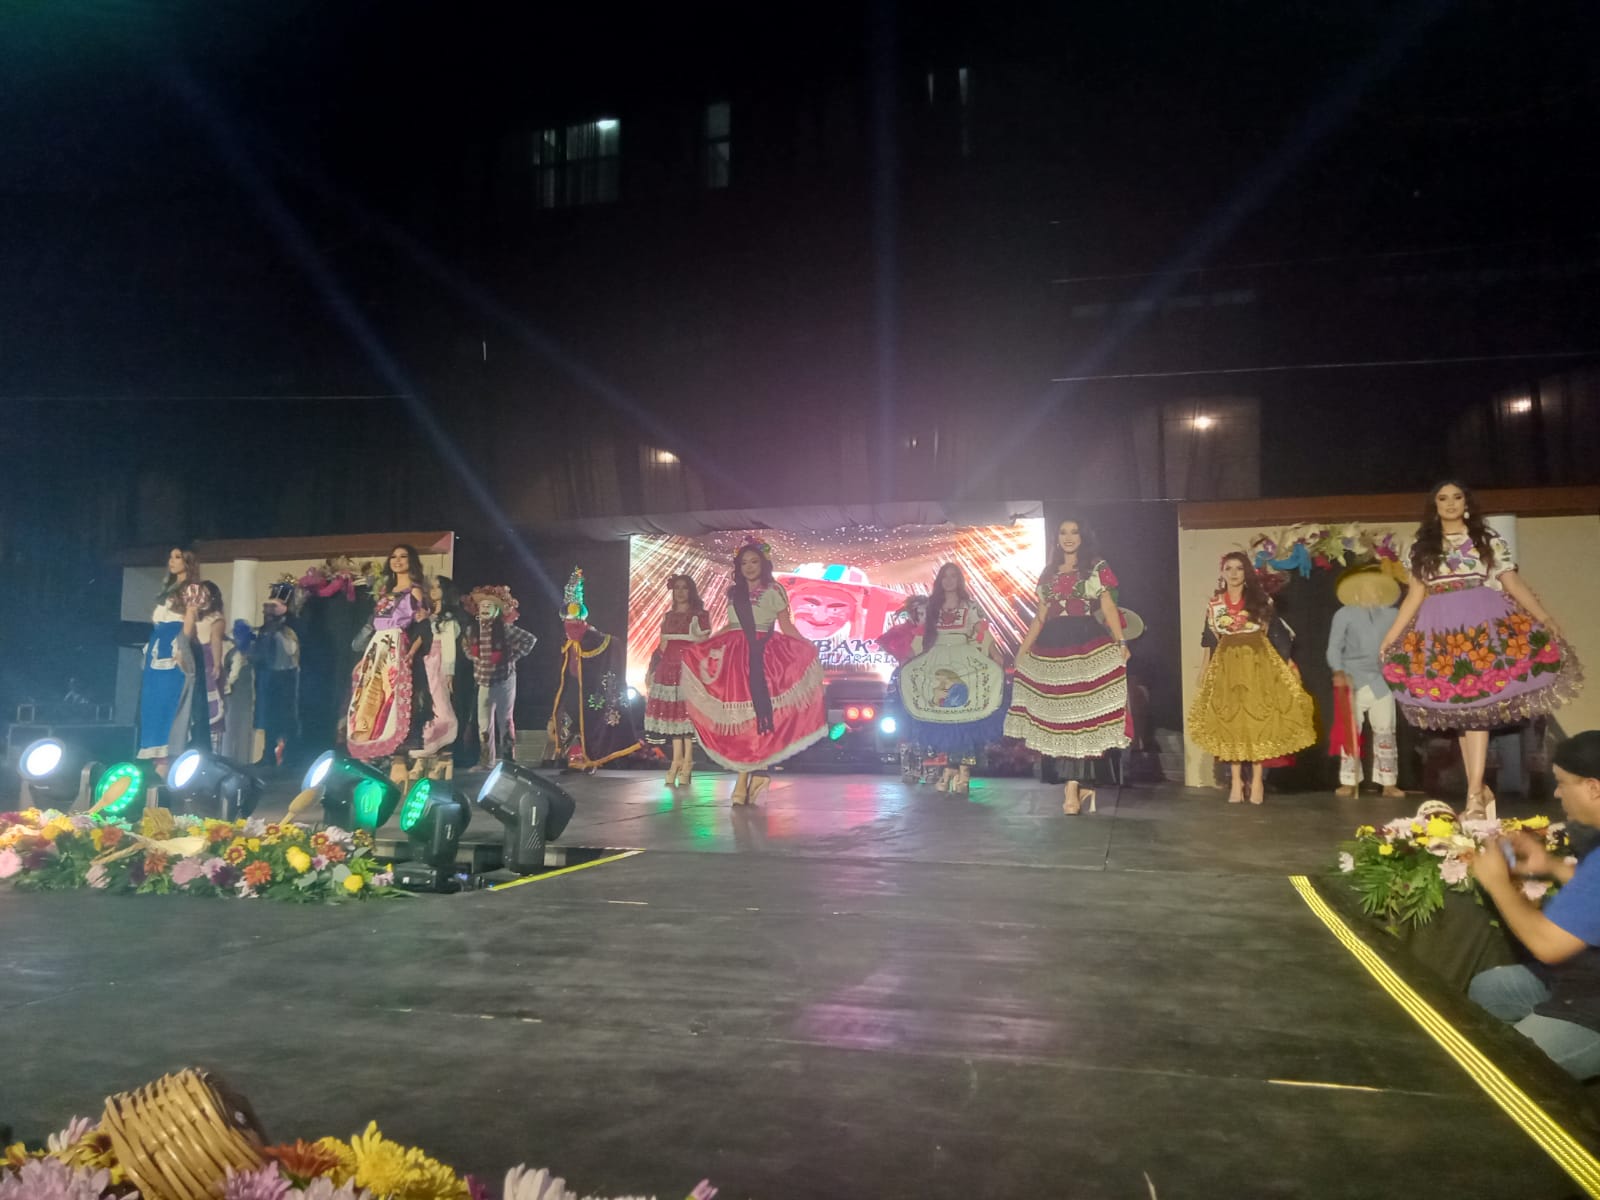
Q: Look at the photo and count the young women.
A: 10